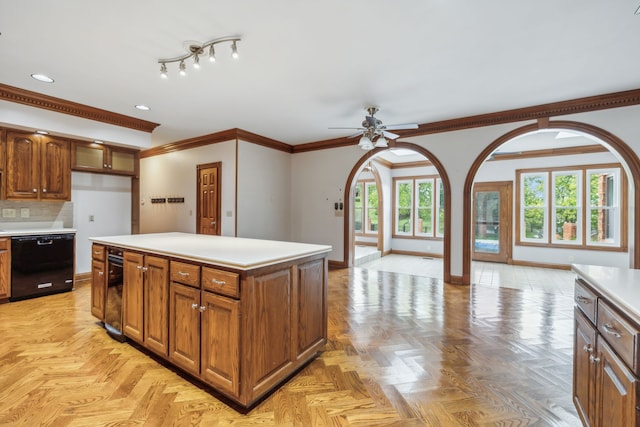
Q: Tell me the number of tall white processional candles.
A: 0